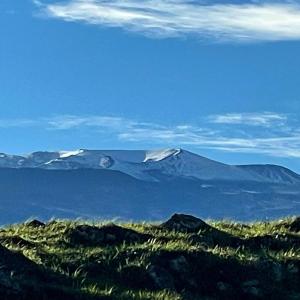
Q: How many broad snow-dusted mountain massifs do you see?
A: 1